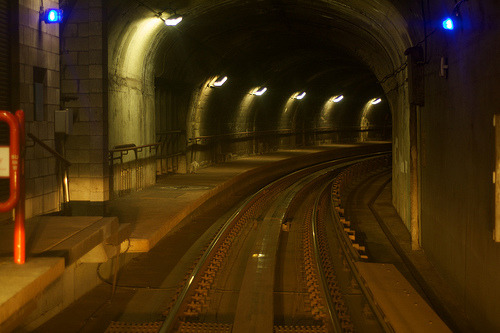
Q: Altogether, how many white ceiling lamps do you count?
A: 6